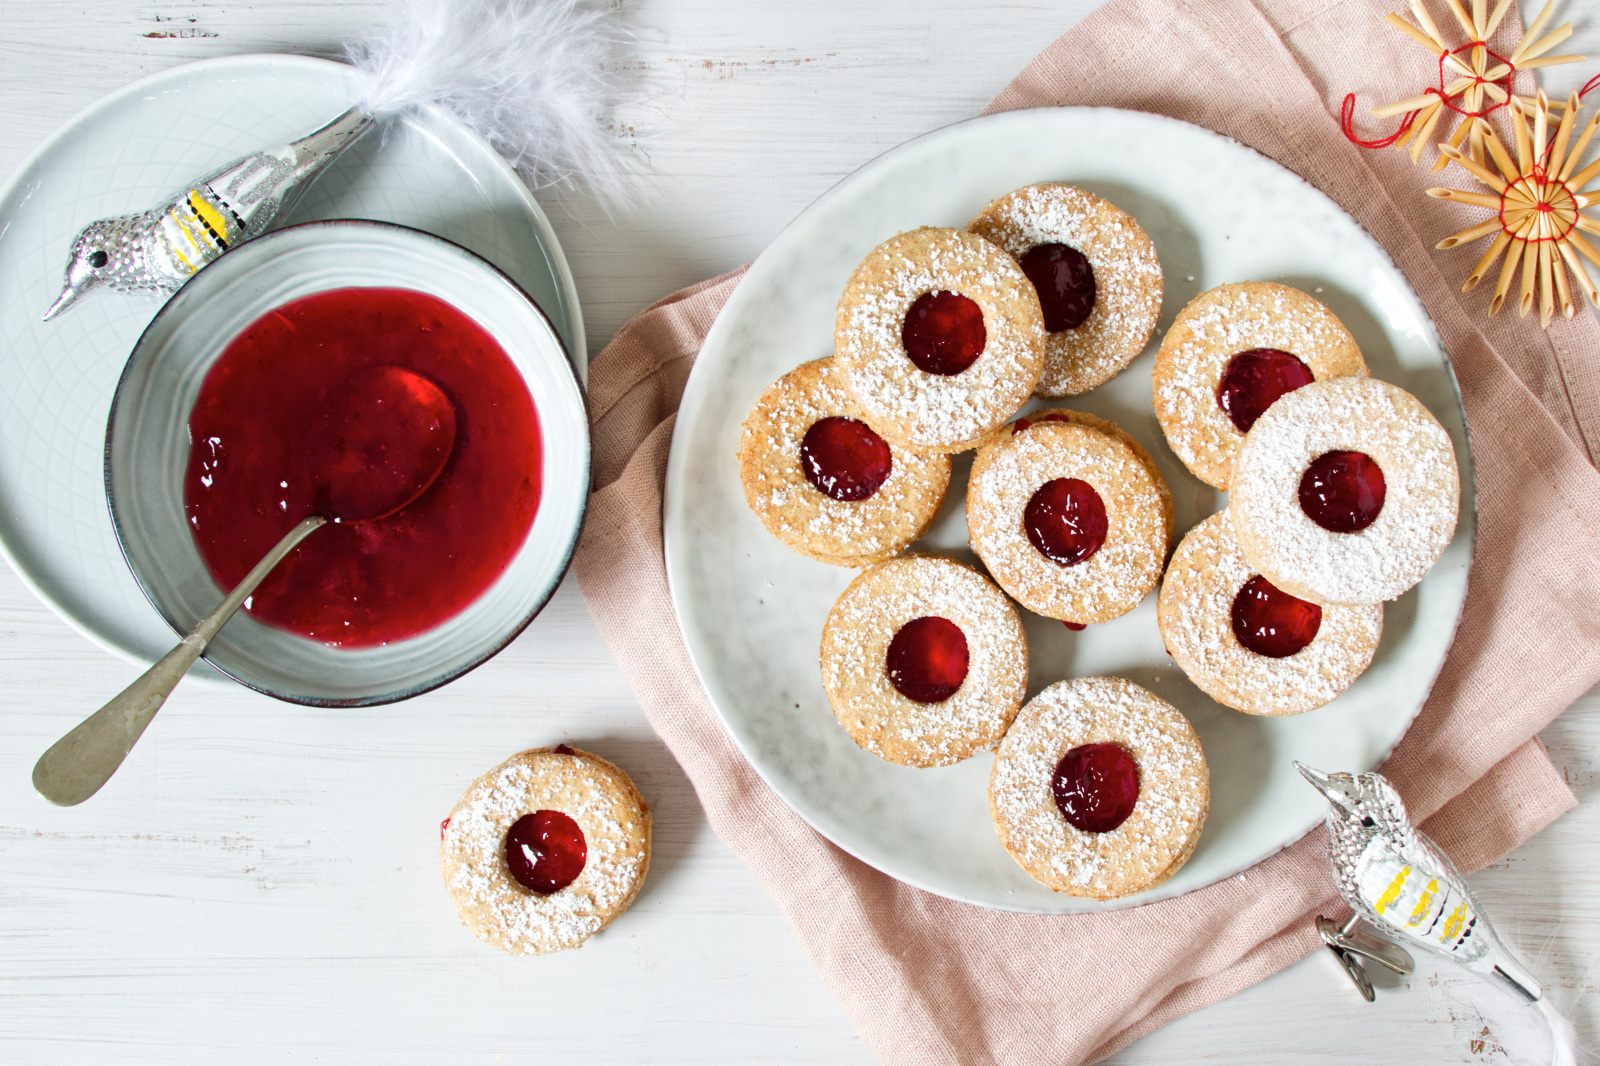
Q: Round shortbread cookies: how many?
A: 10